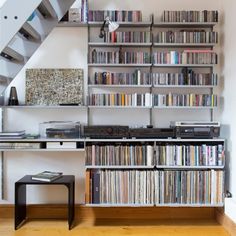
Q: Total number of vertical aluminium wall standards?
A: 4